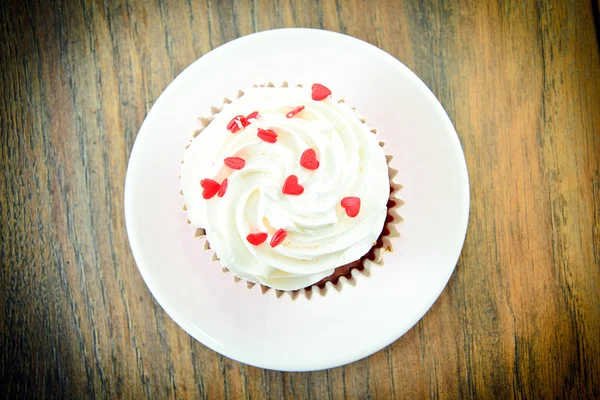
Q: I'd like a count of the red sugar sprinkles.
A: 13